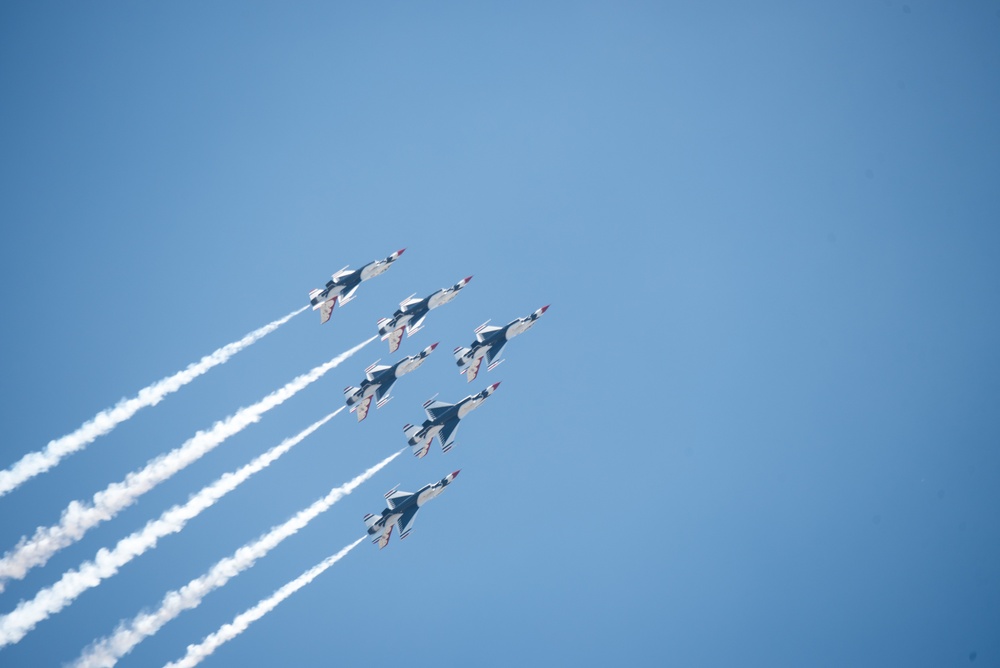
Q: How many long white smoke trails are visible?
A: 5